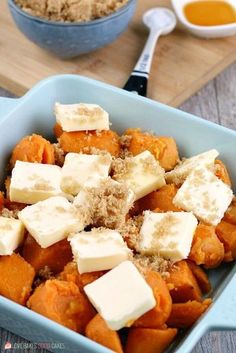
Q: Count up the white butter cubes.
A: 12